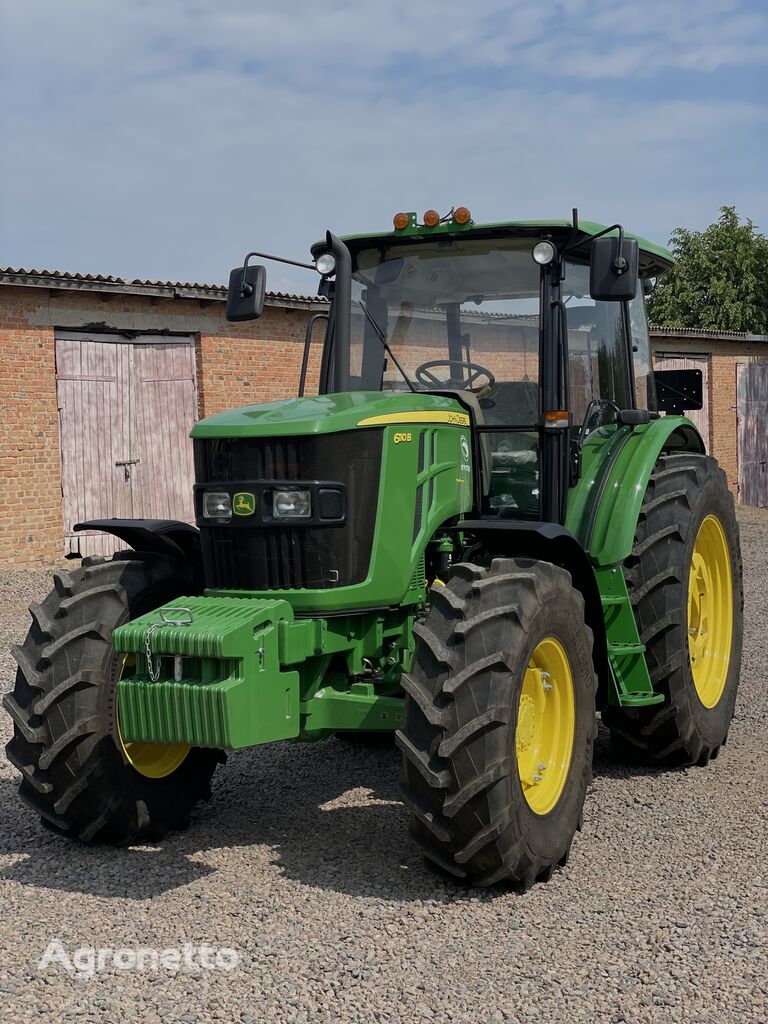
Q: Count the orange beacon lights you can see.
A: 3